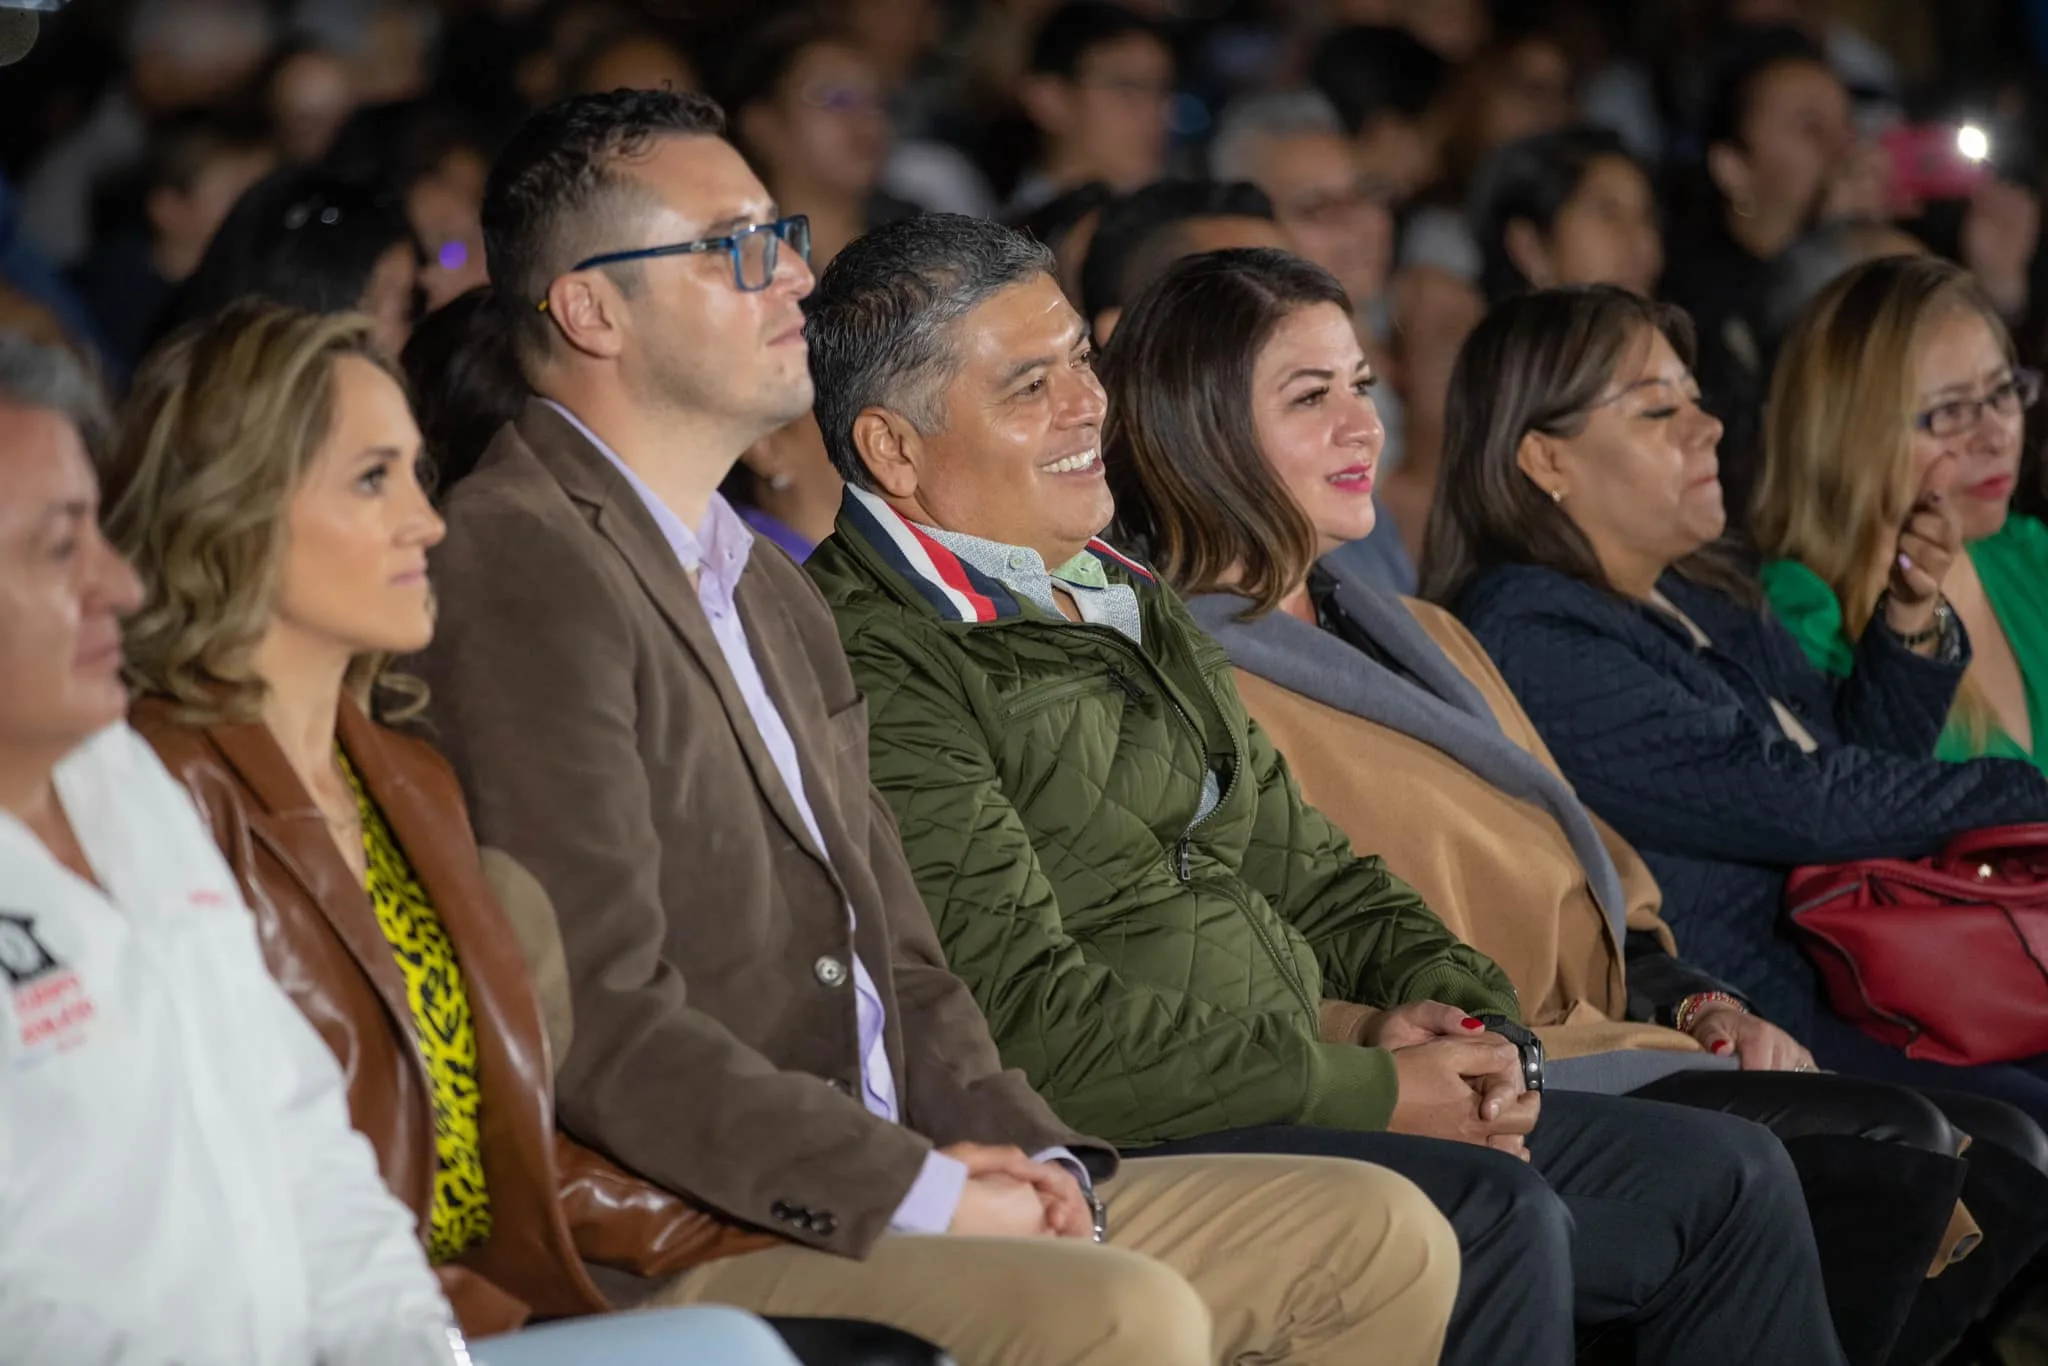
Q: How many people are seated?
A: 7